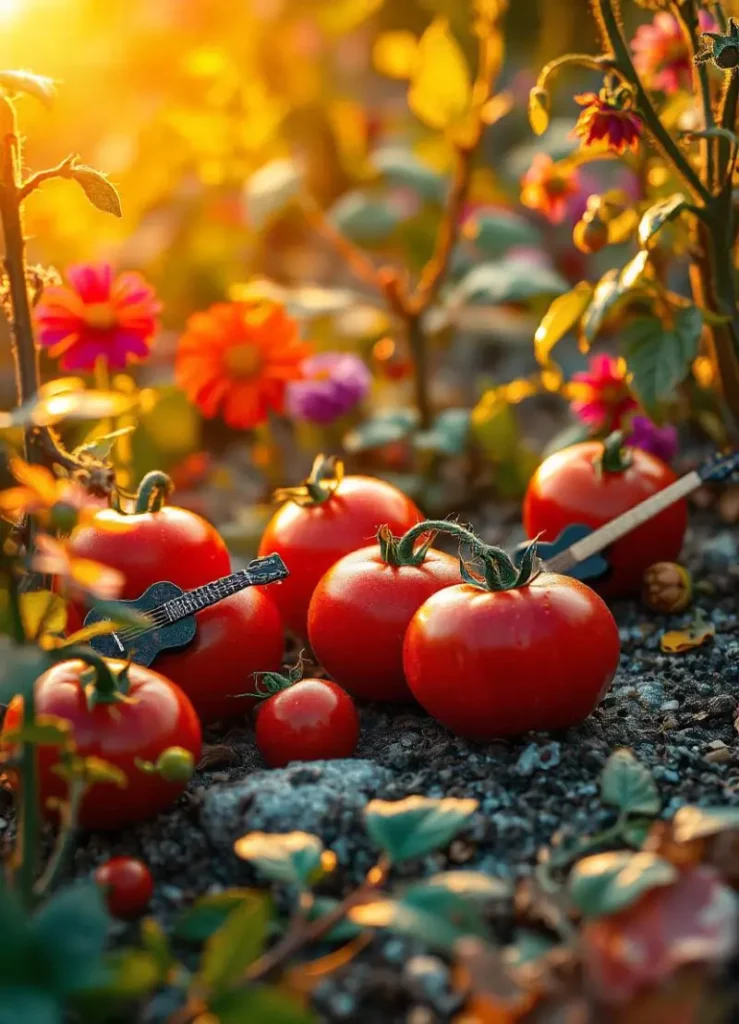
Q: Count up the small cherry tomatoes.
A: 2